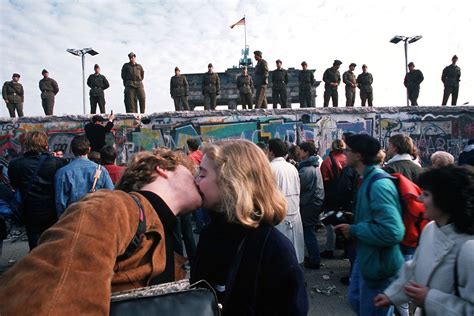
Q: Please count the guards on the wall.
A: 15